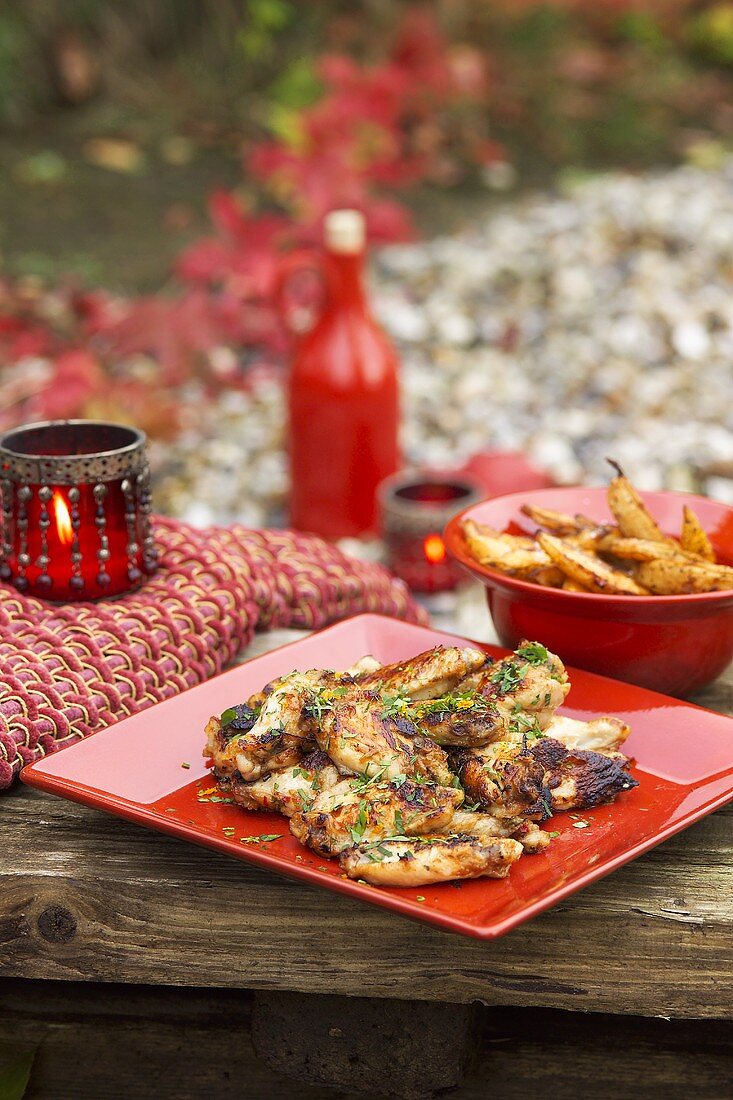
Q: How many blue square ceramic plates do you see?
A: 0